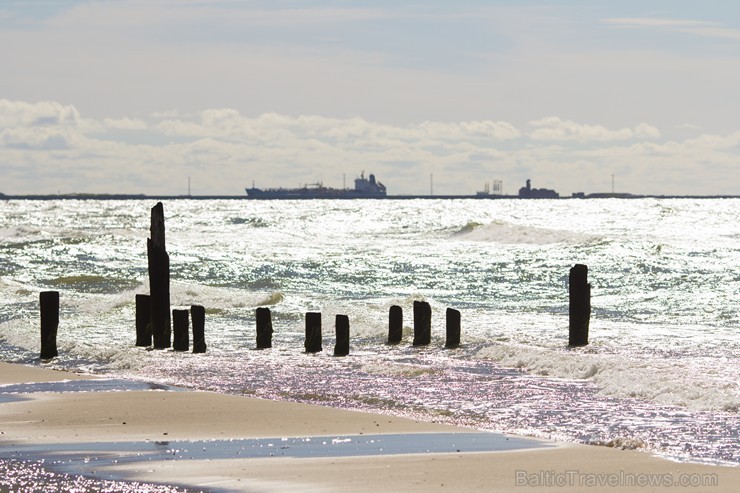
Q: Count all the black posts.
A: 12